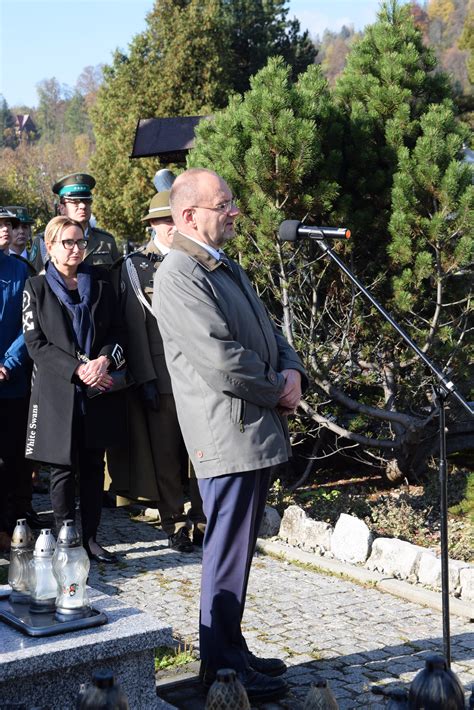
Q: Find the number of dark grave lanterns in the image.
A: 4